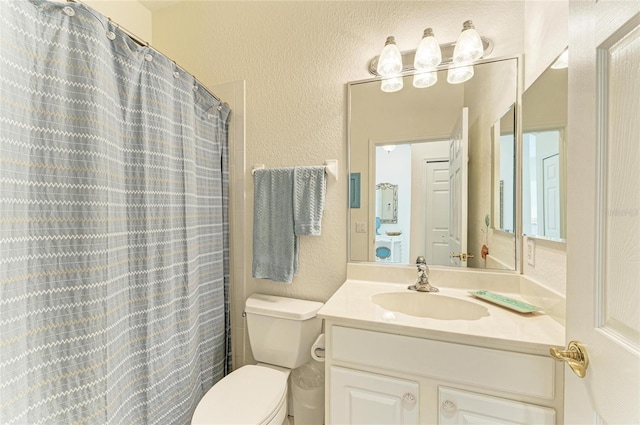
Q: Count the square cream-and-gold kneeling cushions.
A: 0